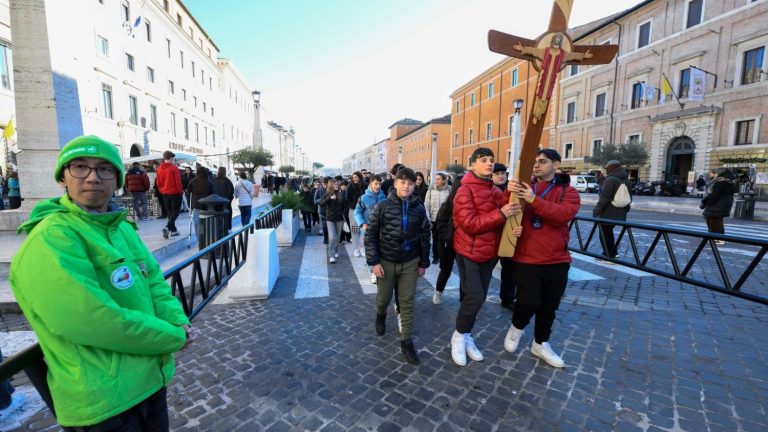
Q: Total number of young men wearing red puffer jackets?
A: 2